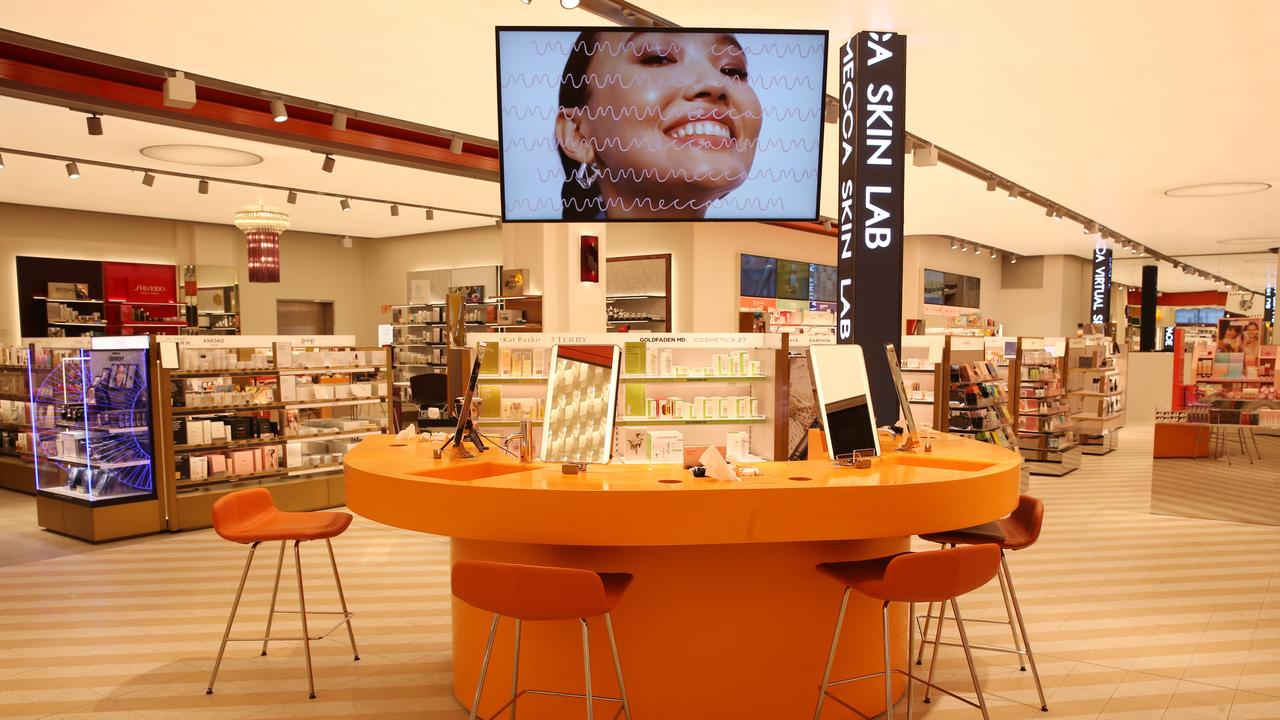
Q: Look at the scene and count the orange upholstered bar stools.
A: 4